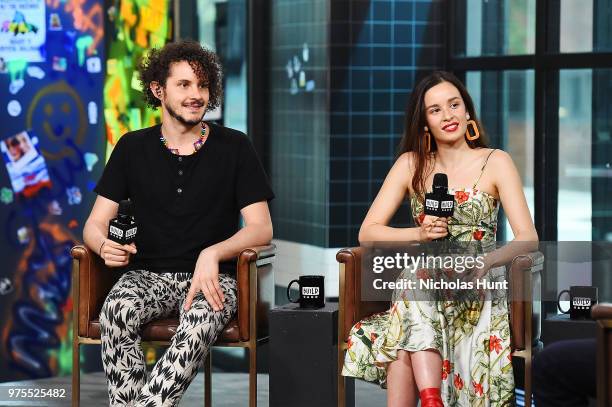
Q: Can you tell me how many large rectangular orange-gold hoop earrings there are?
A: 2